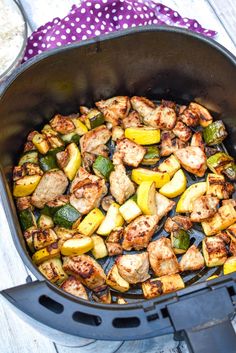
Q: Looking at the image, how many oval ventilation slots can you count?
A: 3